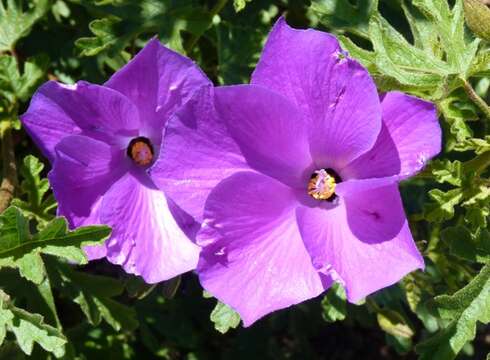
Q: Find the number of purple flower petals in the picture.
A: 10